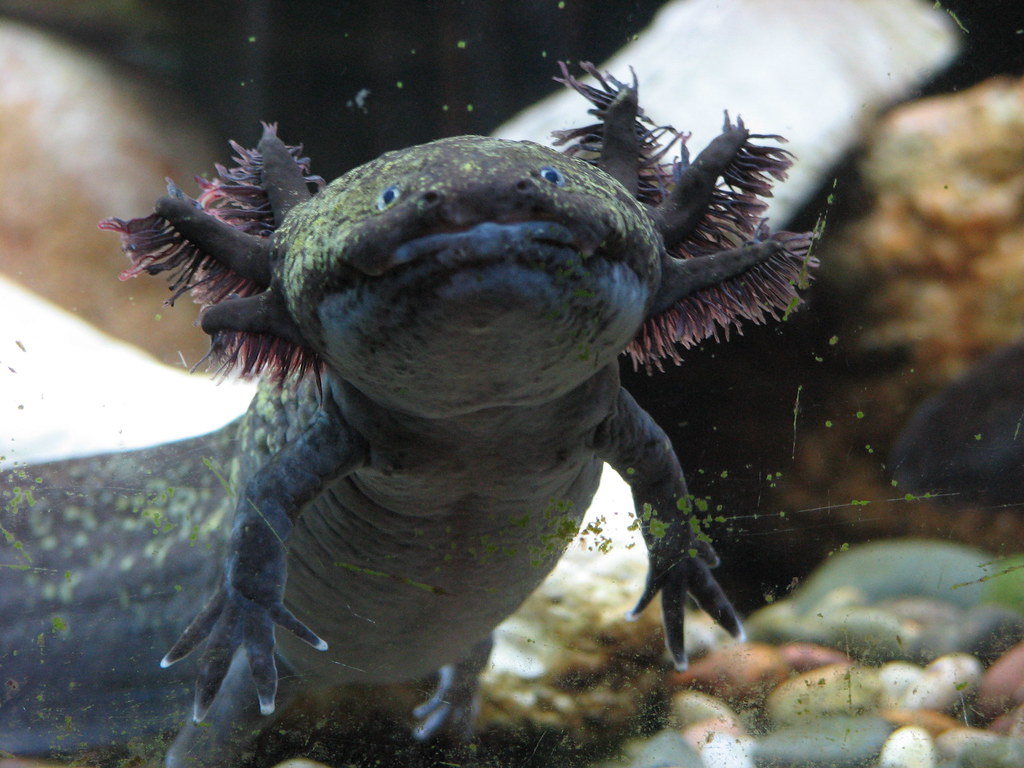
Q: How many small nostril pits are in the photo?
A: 2